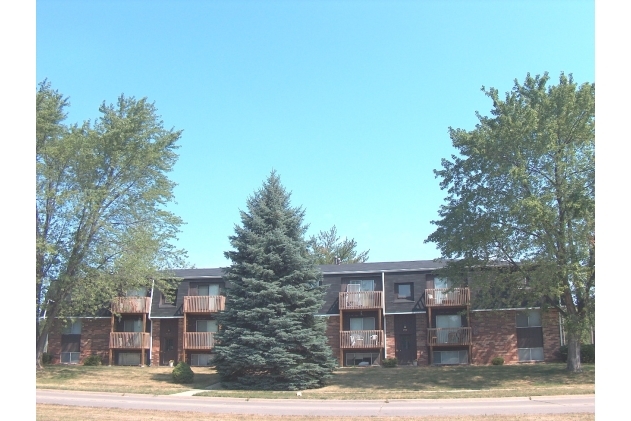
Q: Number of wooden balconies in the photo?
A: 8